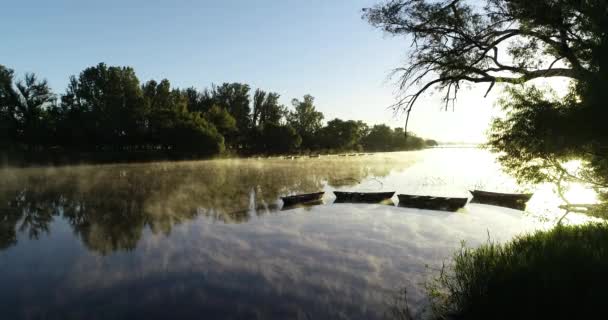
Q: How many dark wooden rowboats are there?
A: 4